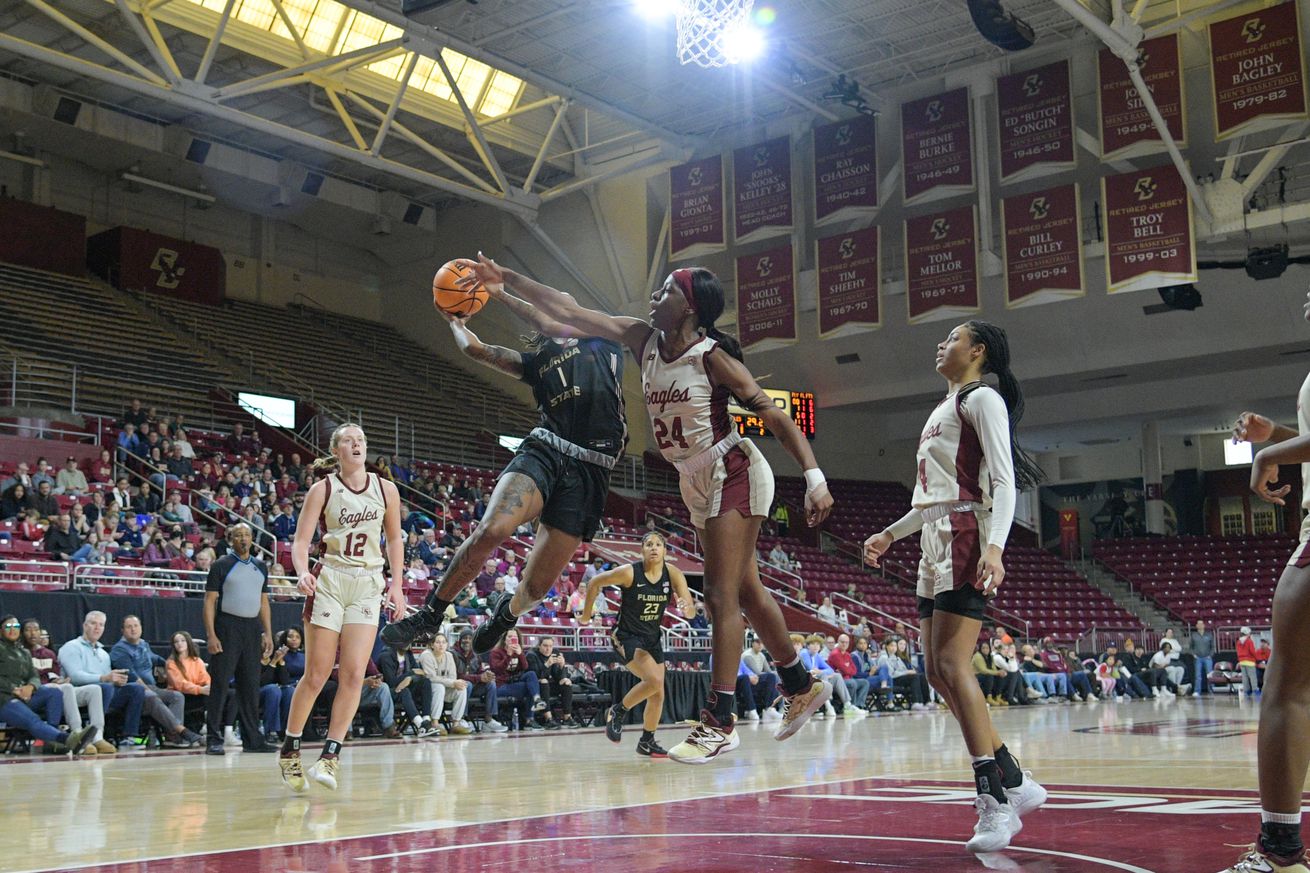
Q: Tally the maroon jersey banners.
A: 12